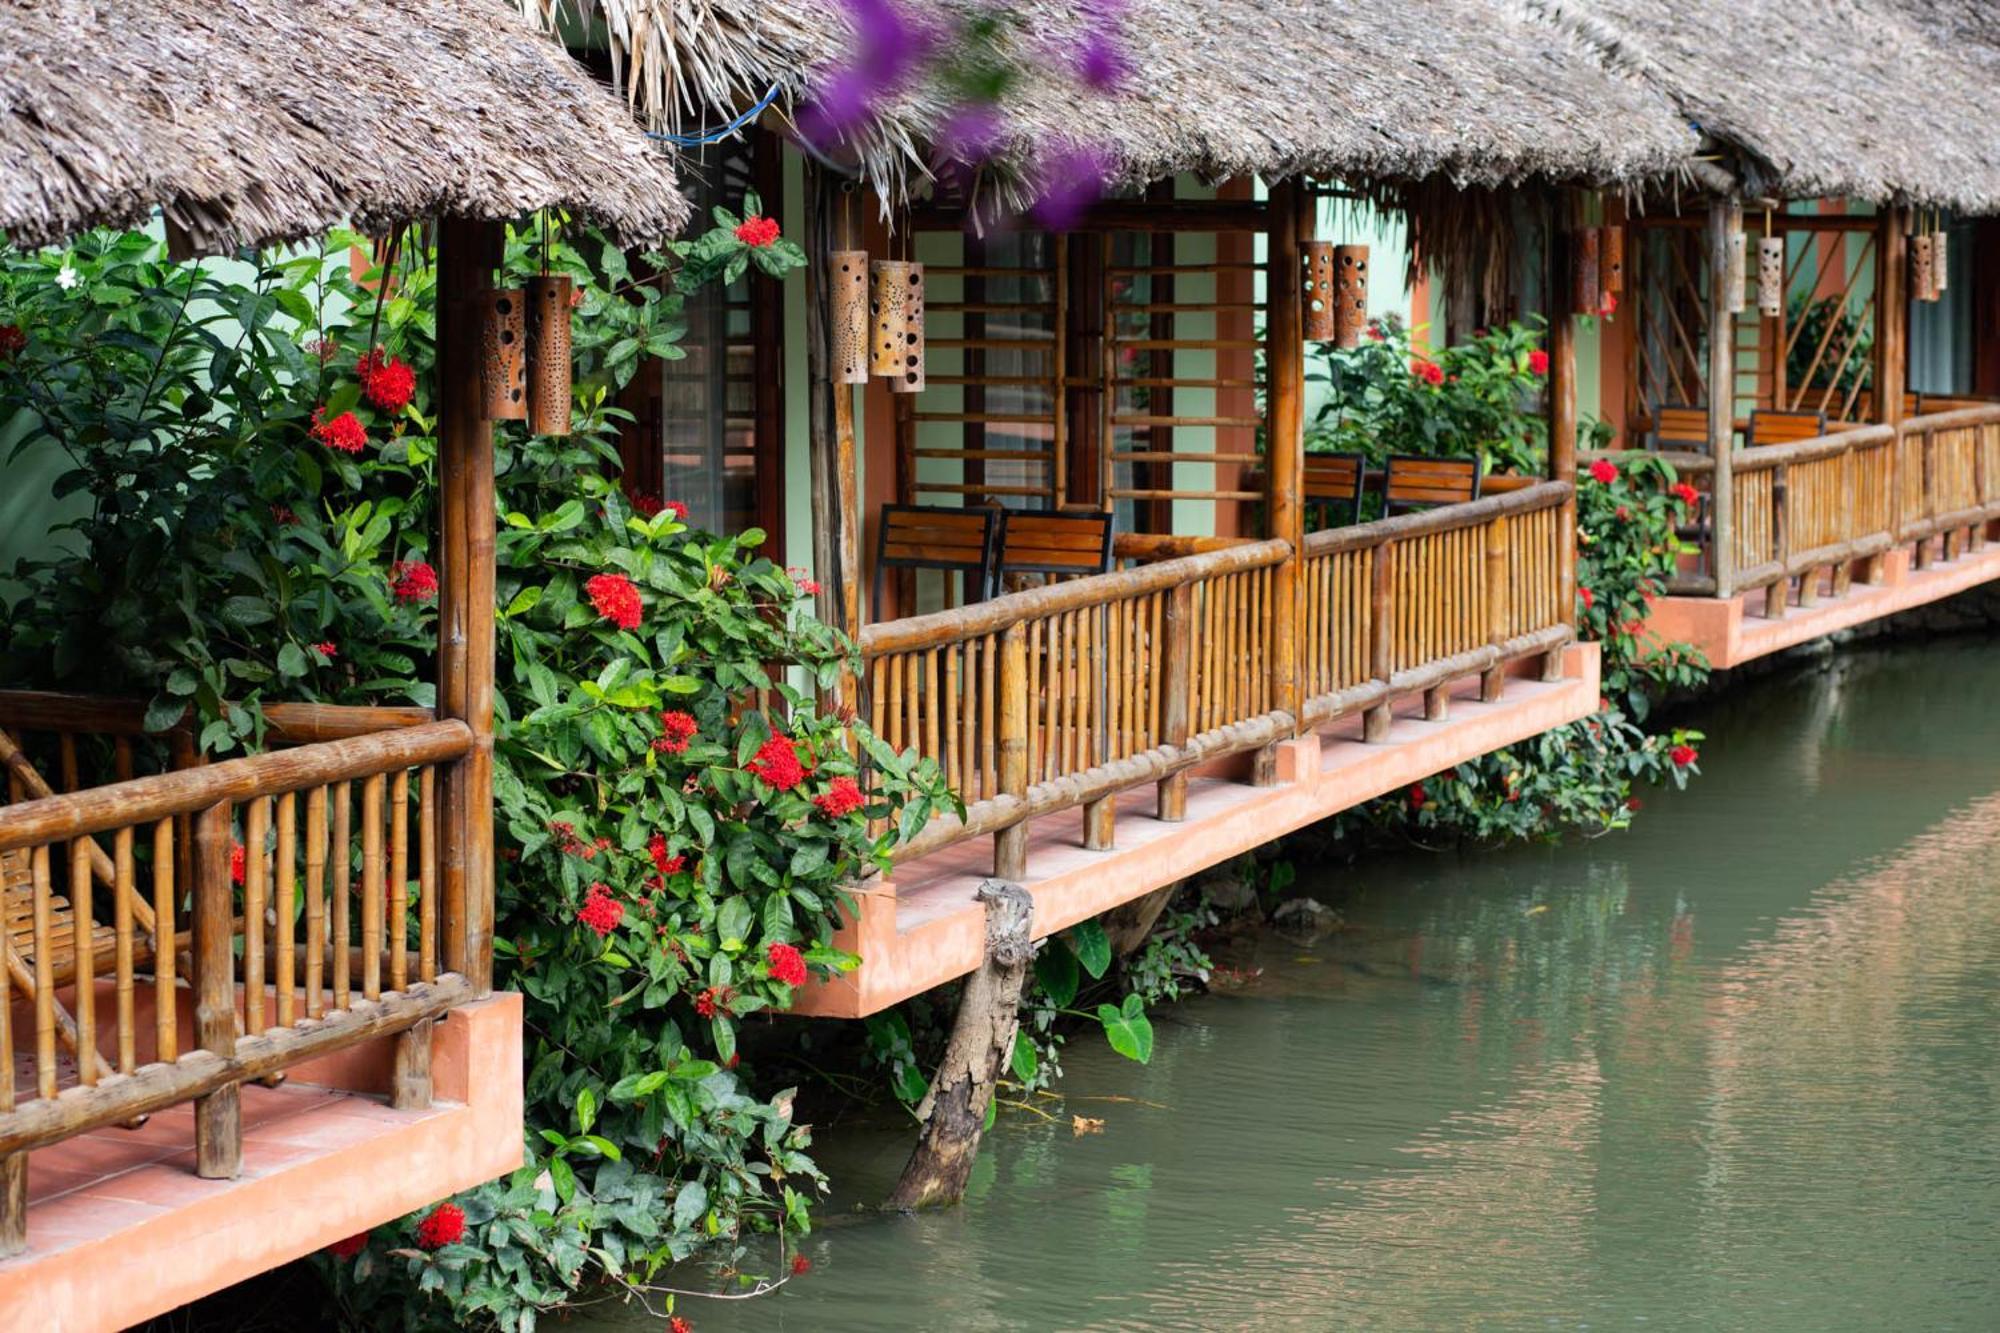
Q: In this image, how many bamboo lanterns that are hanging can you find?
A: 13